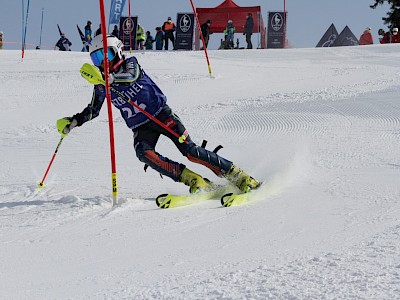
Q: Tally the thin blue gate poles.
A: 3